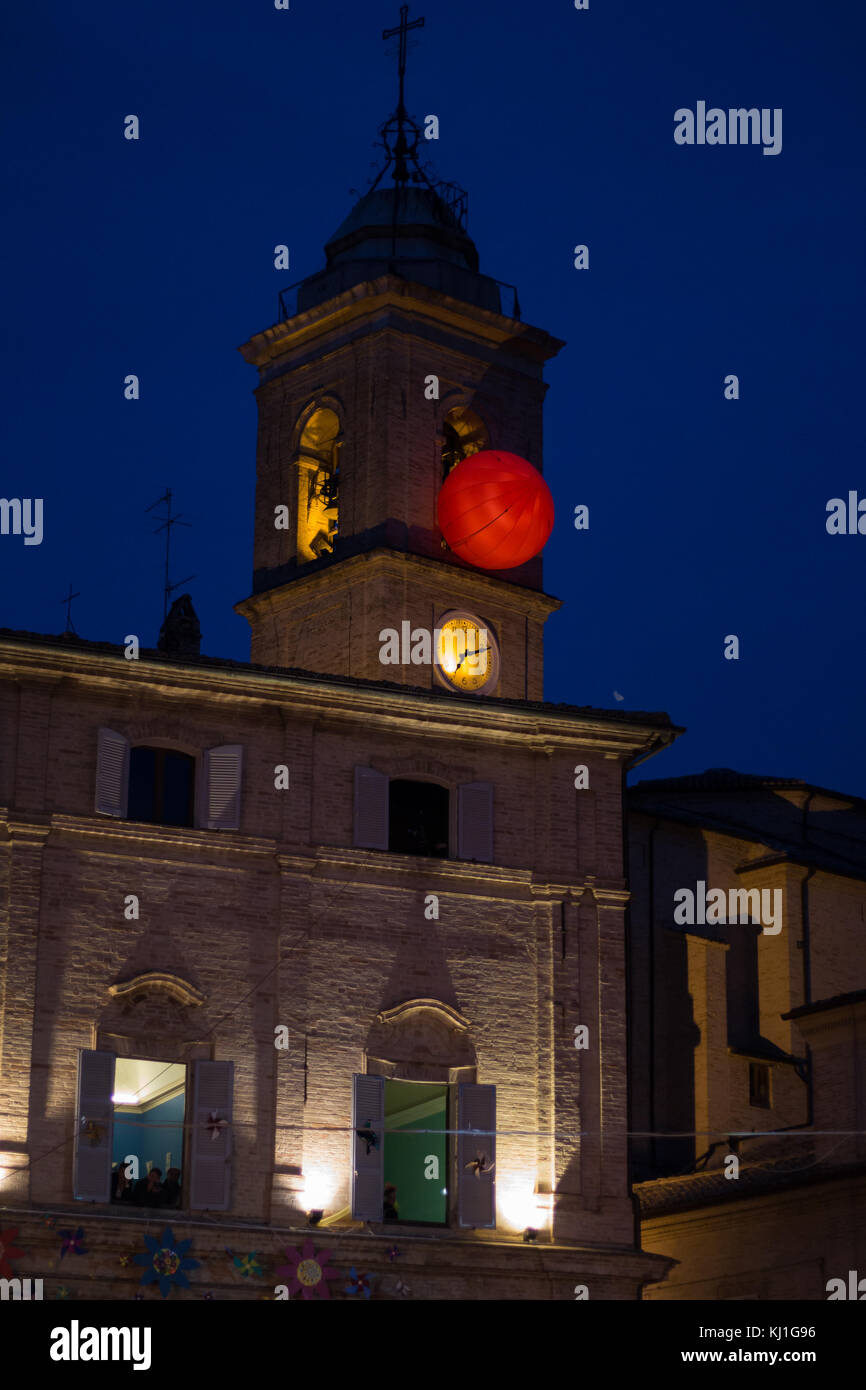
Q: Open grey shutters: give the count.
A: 8